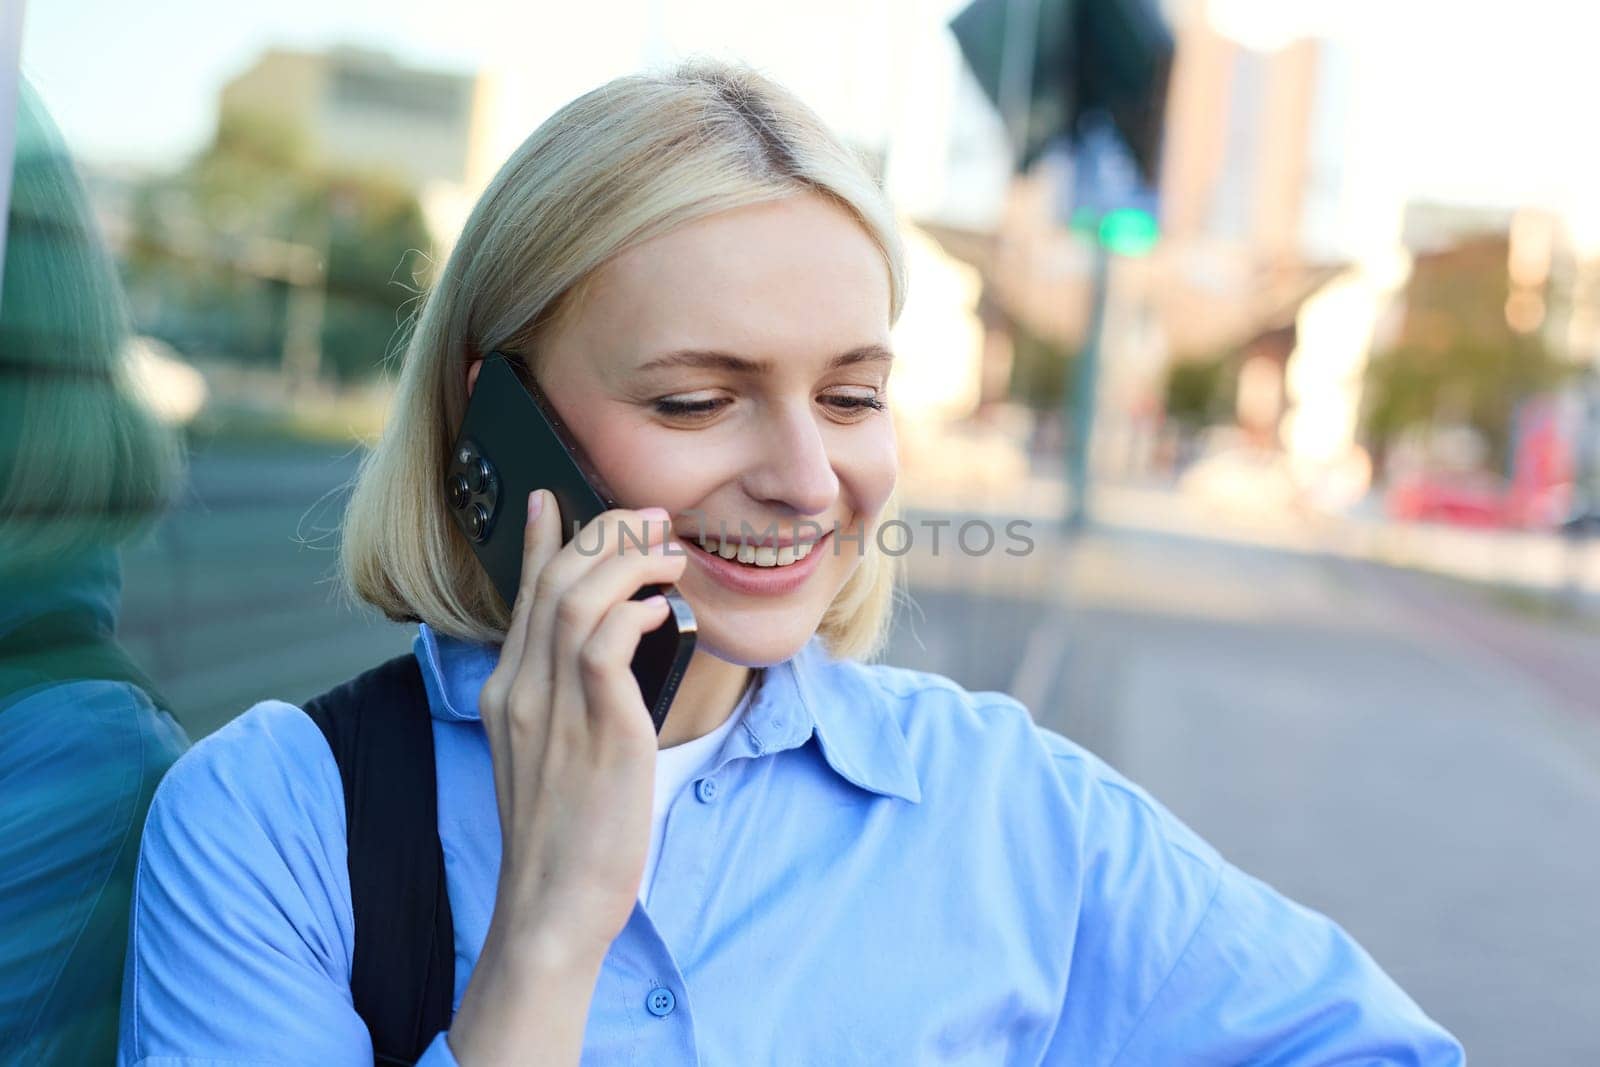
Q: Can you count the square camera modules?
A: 1